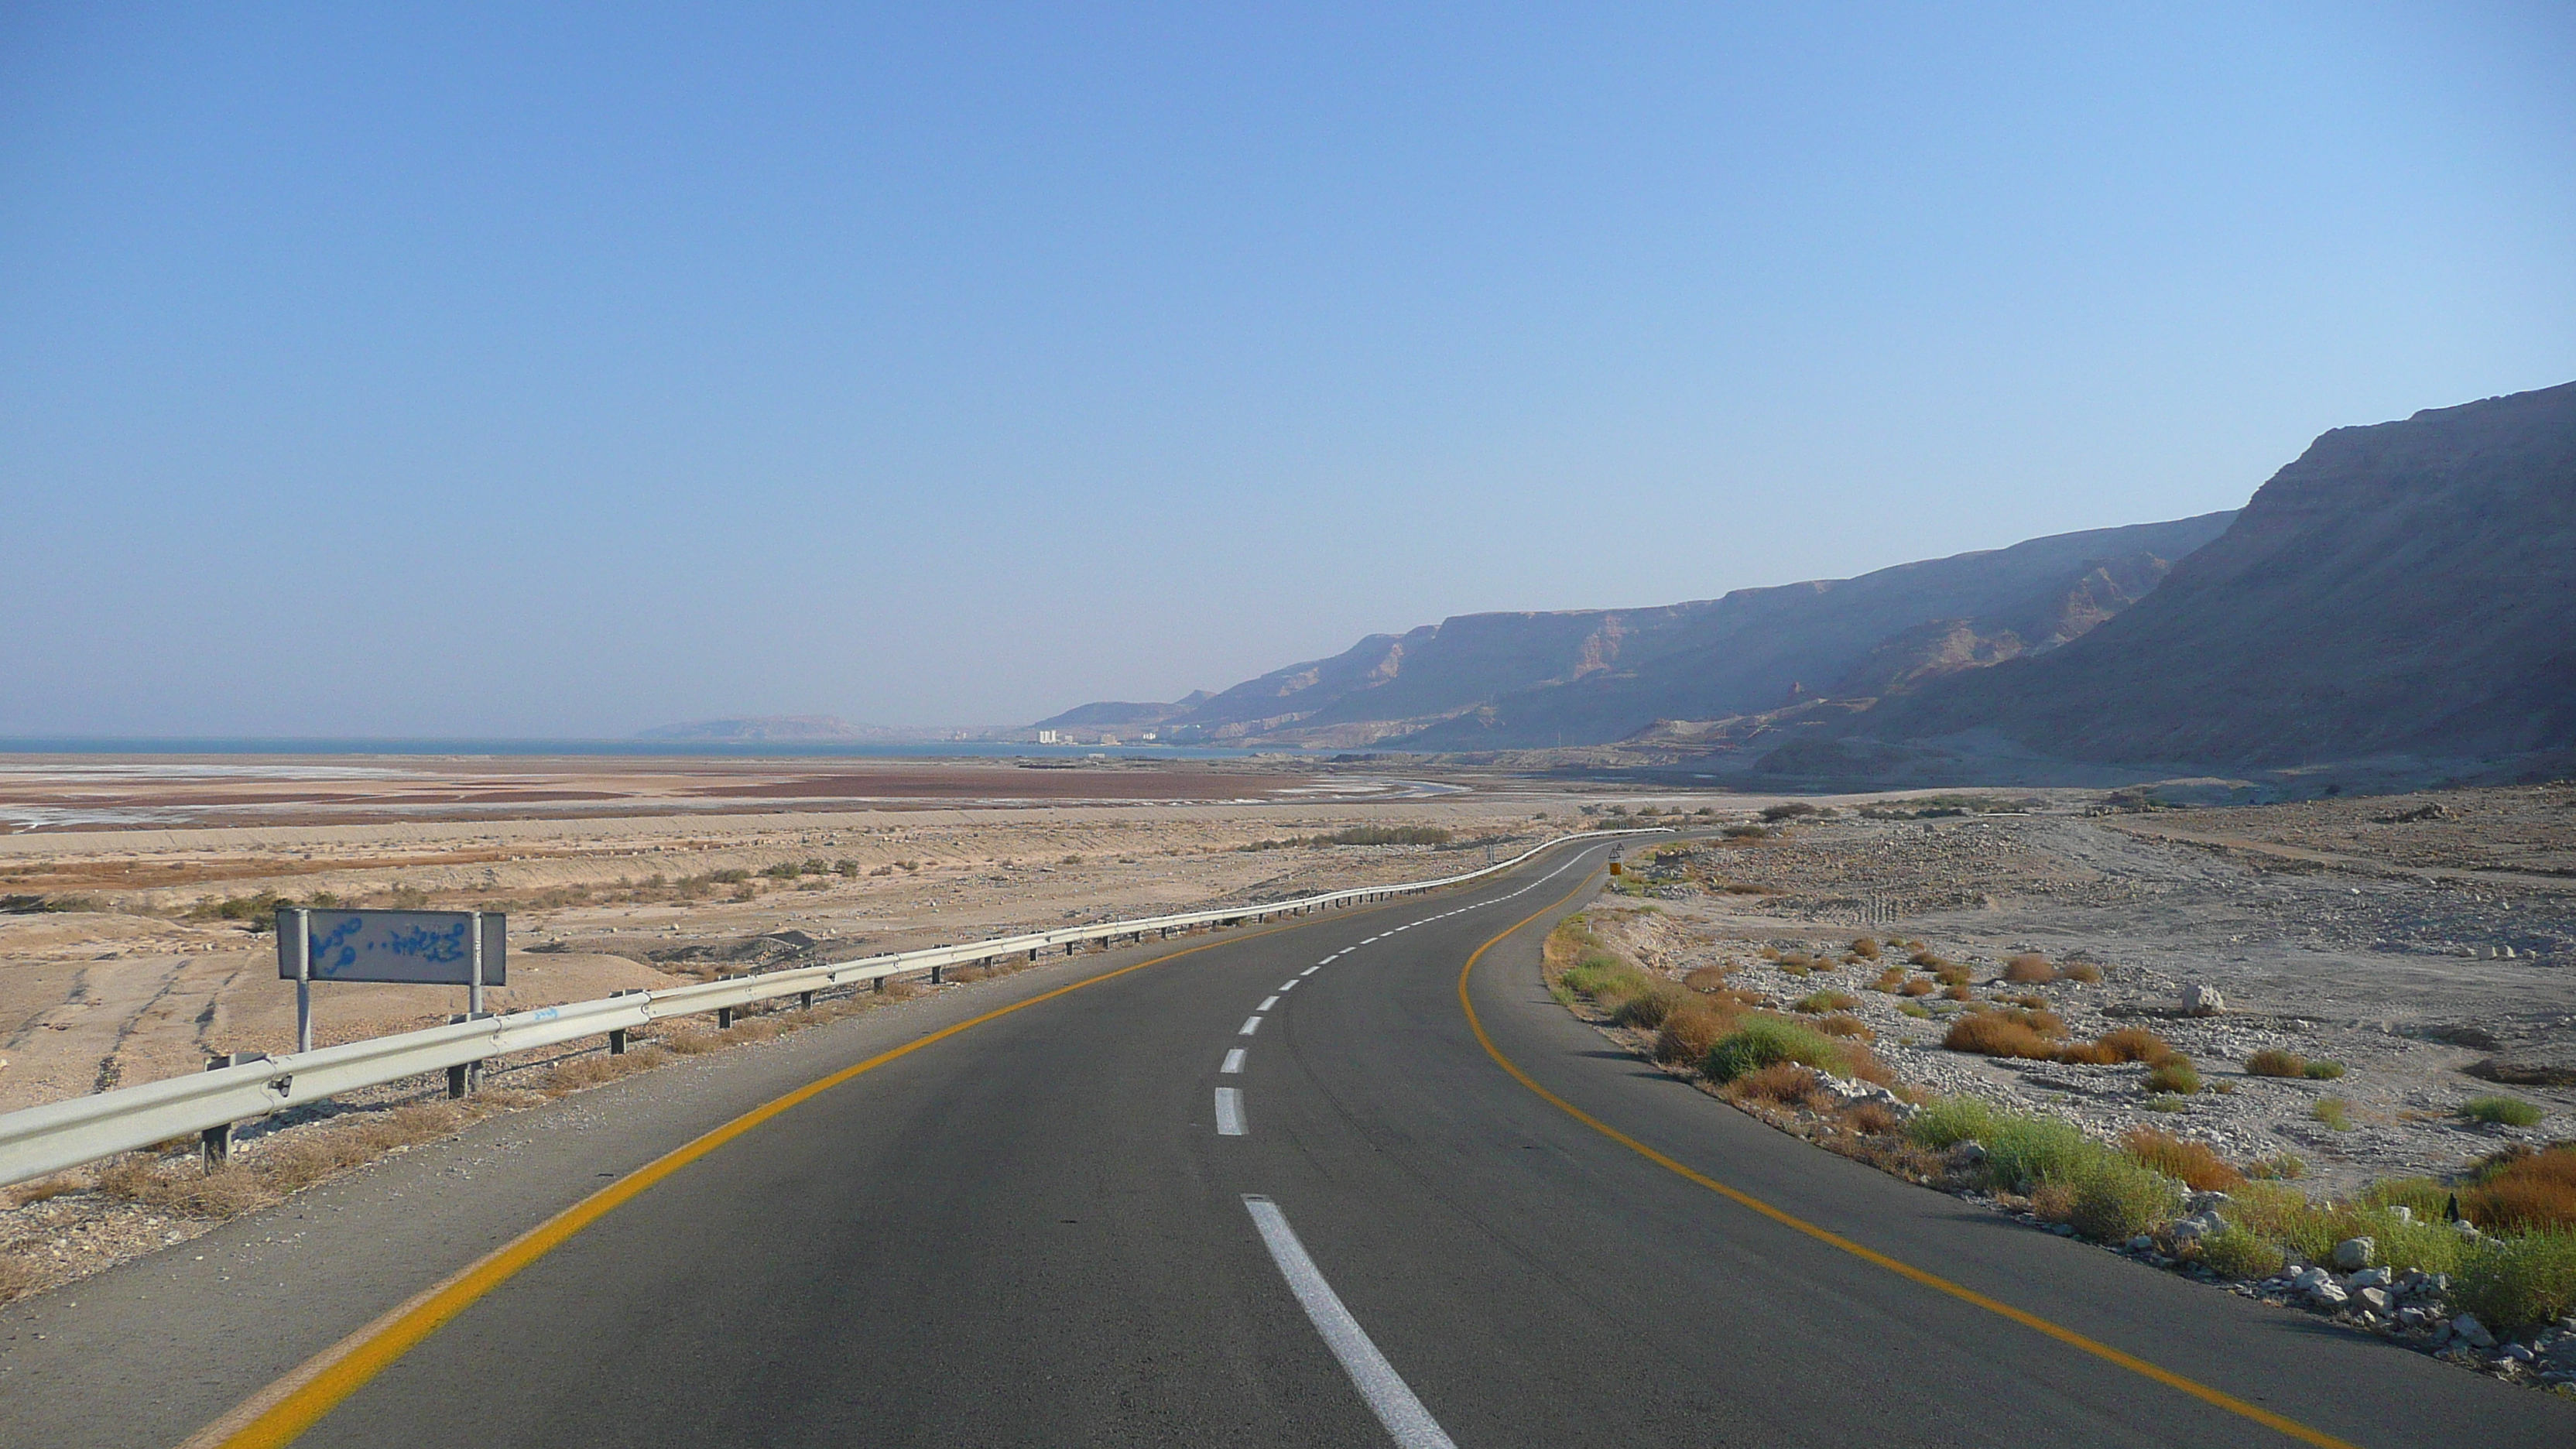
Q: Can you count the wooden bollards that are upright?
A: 0